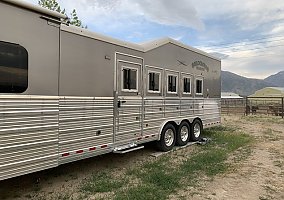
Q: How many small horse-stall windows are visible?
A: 5